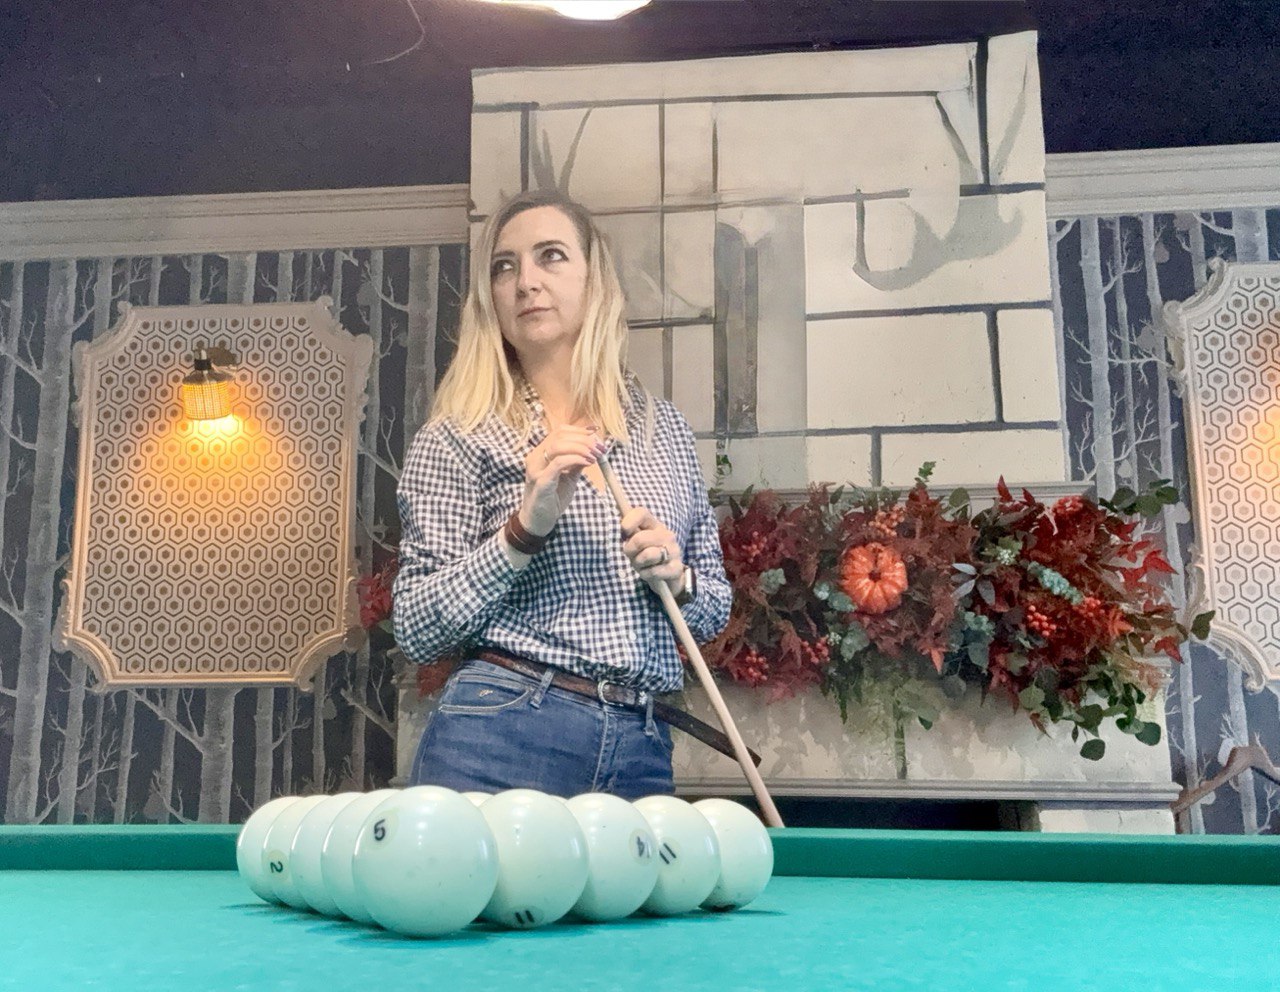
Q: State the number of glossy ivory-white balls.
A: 11